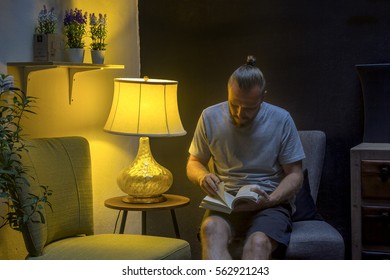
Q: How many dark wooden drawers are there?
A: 2